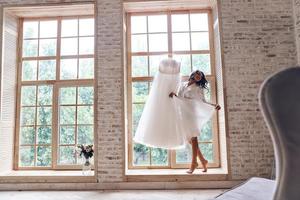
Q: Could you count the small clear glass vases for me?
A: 1